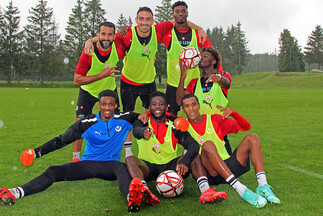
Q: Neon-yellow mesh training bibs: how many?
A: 6